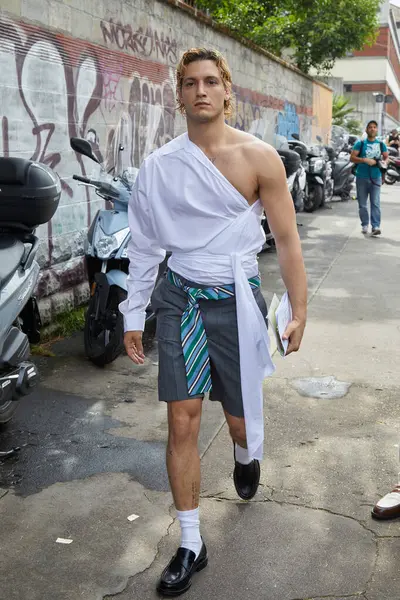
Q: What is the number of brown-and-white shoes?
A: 1